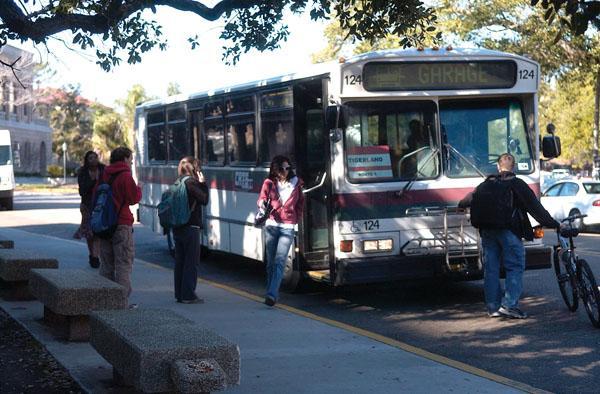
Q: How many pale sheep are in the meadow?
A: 0